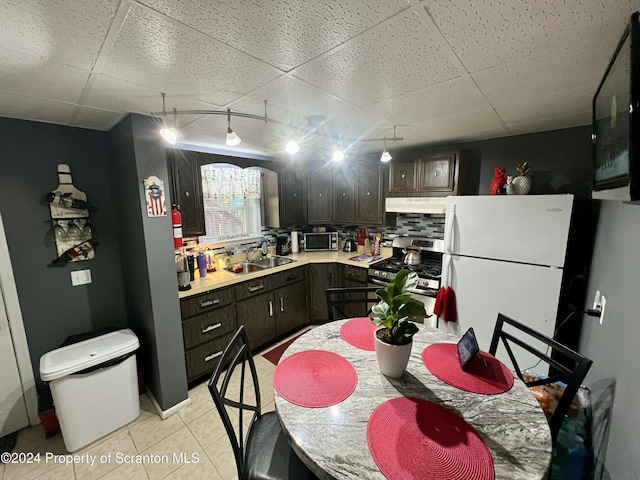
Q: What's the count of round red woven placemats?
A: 4